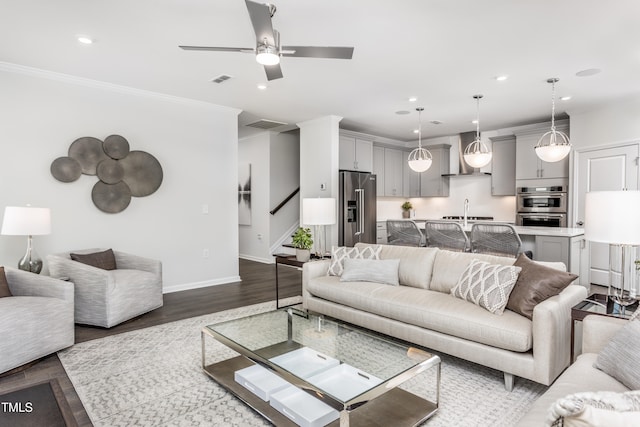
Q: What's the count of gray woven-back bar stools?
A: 3